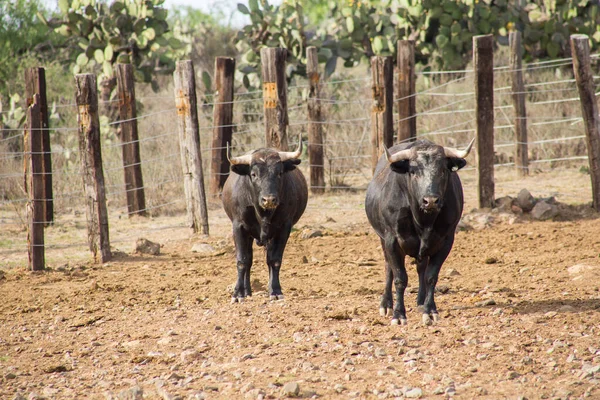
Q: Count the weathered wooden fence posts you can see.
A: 13